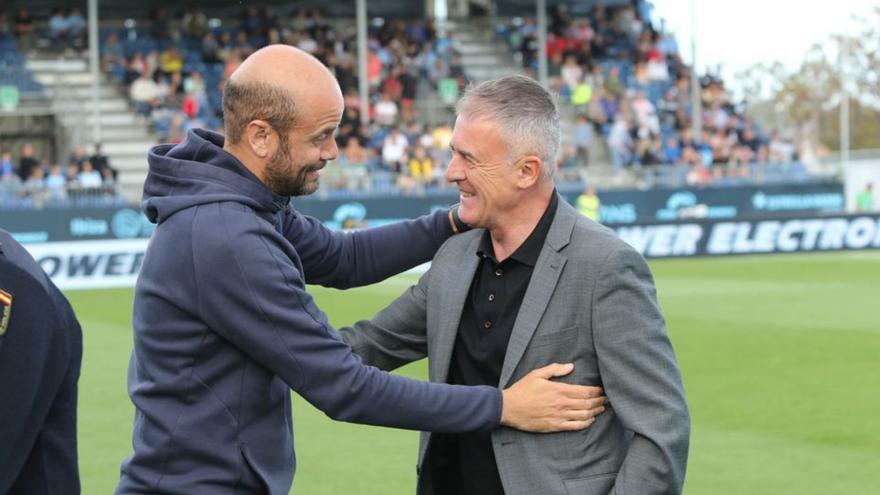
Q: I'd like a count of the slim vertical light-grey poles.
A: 5